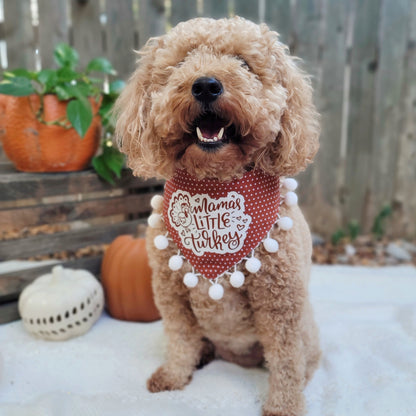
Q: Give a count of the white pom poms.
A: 12